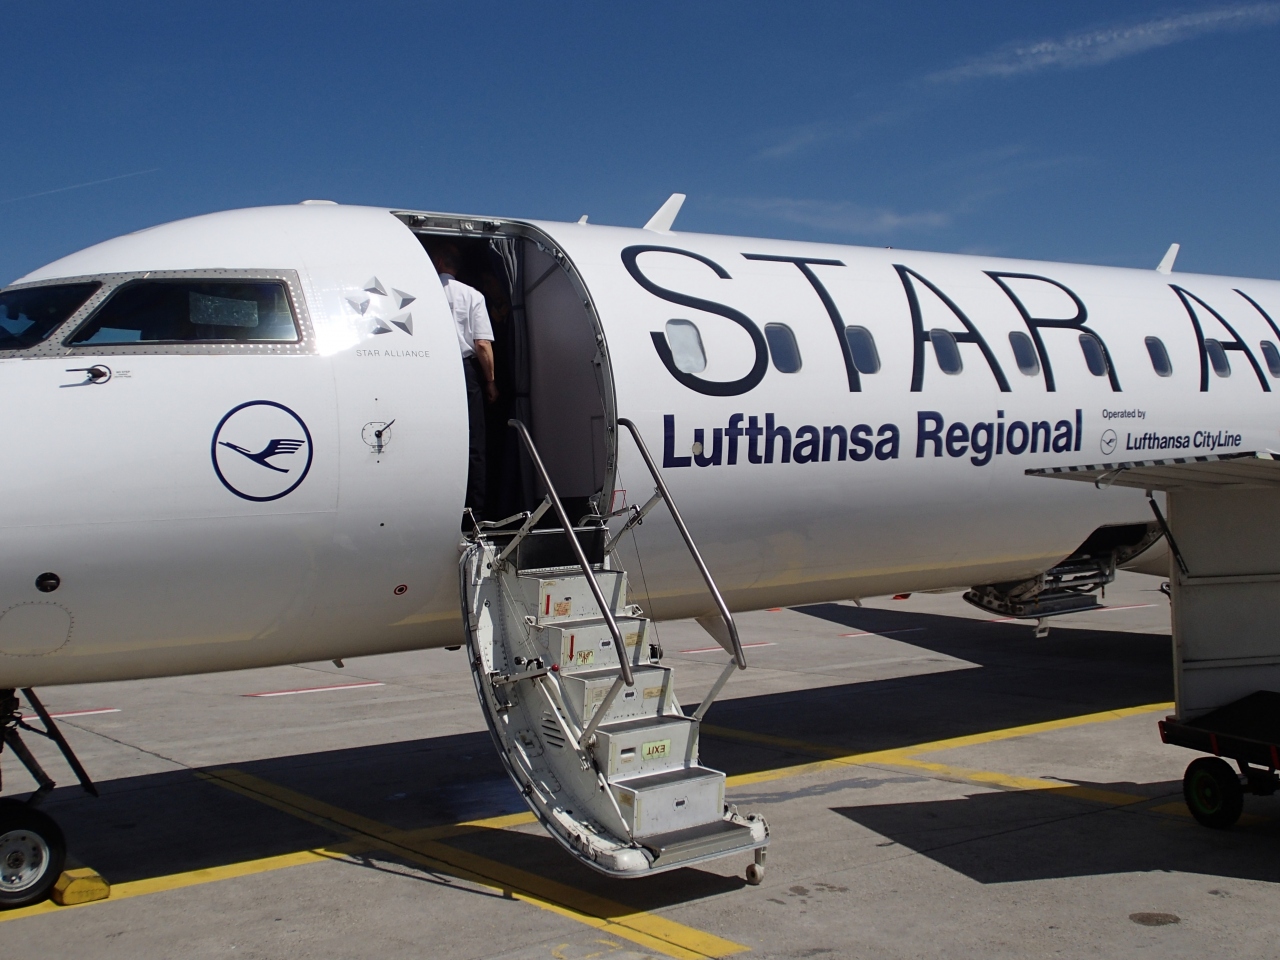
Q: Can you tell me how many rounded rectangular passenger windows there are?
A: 9